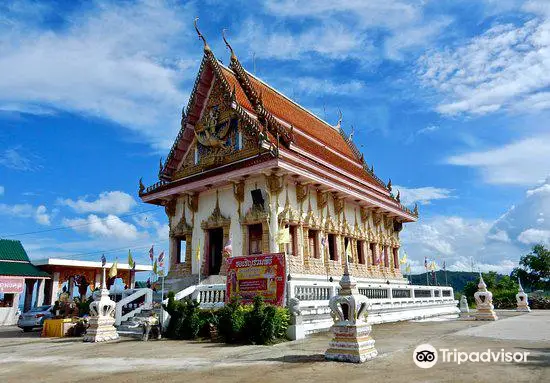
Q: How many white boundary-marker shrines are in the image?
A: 4